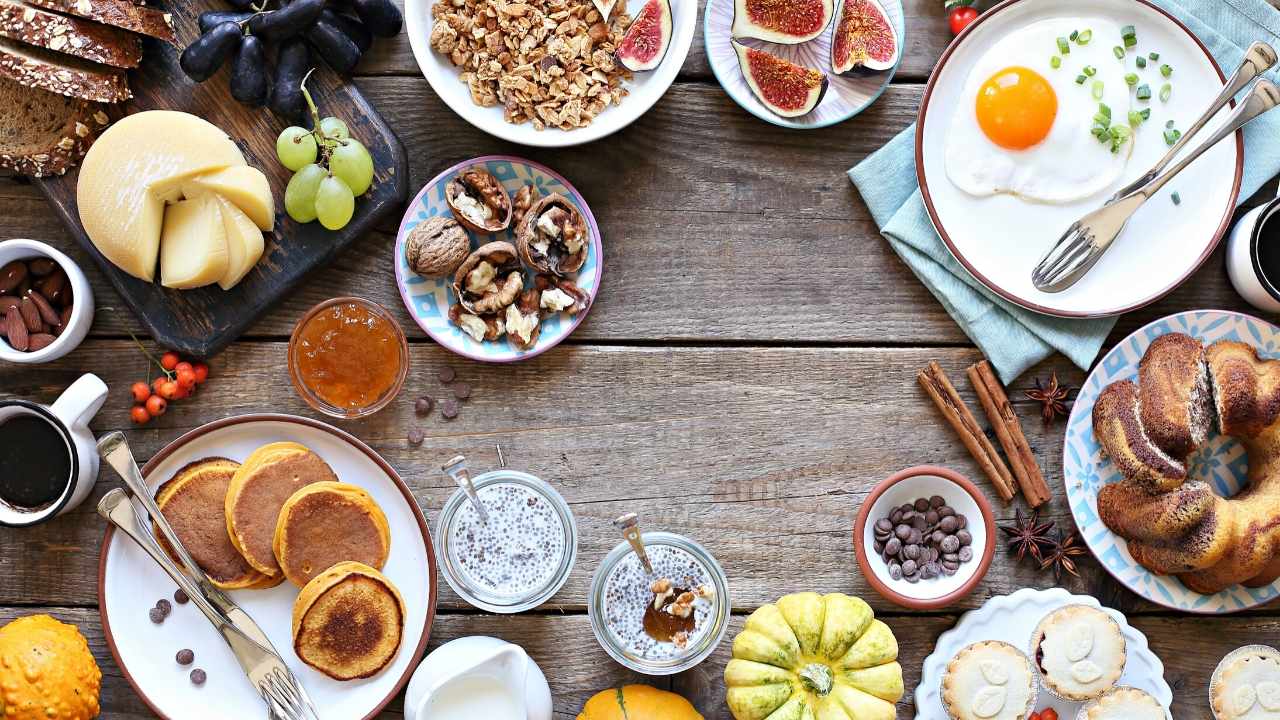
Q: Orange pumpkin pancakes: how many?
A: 4